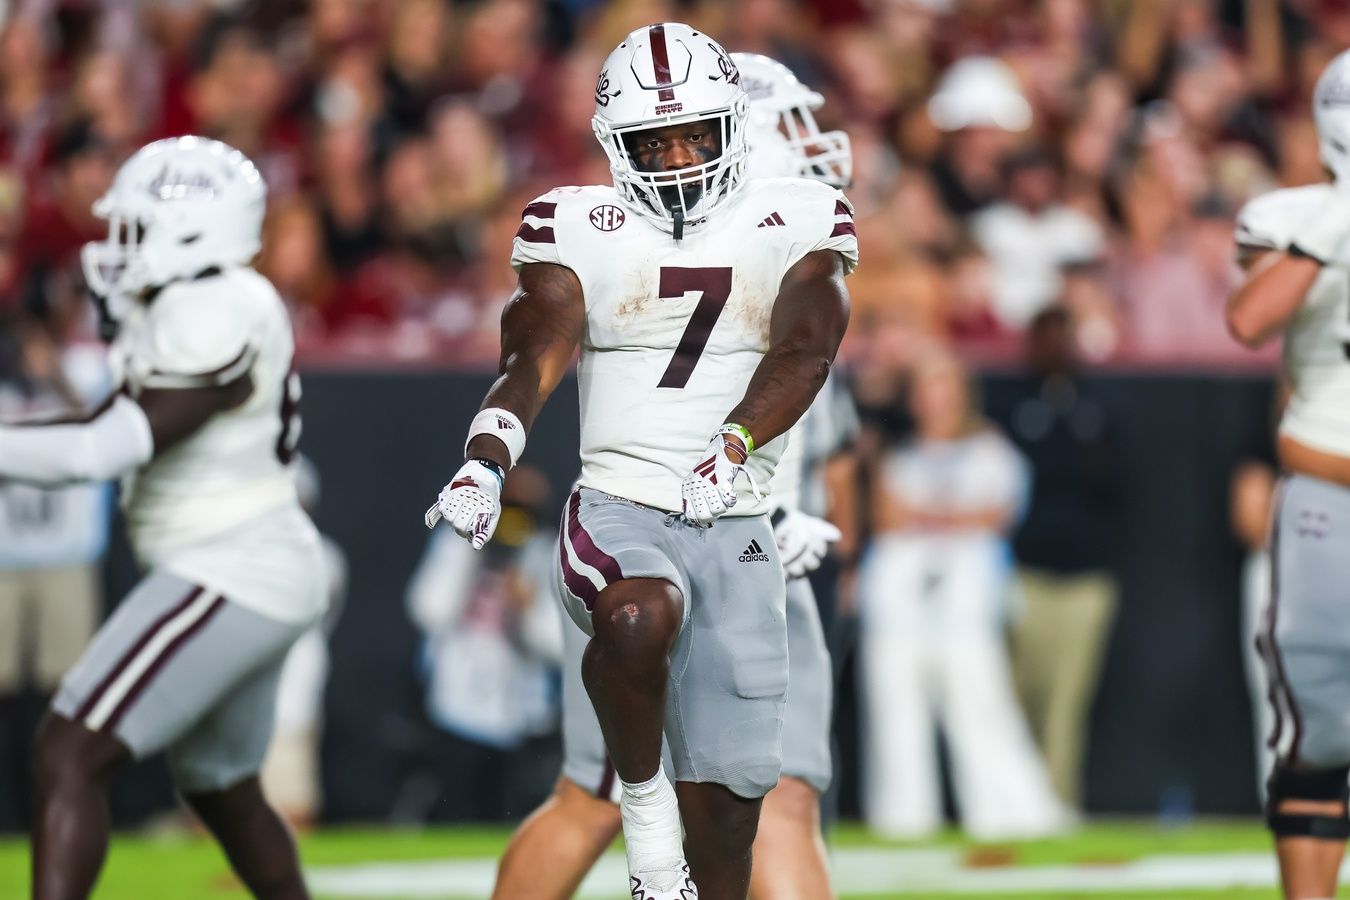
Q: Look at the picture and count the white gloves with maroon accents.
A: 2